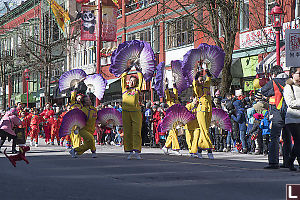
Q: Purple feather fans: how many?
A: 12